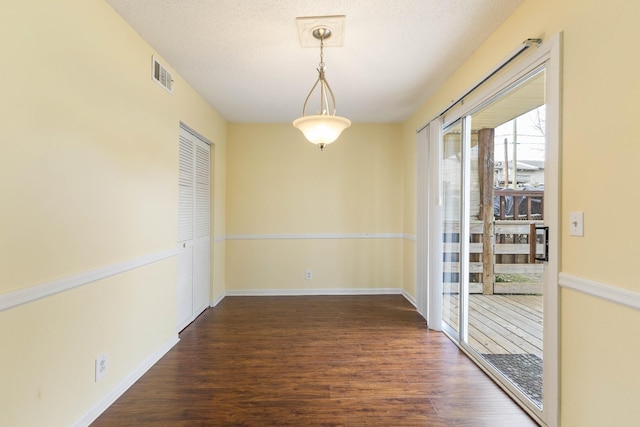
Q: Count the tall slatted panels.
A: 2